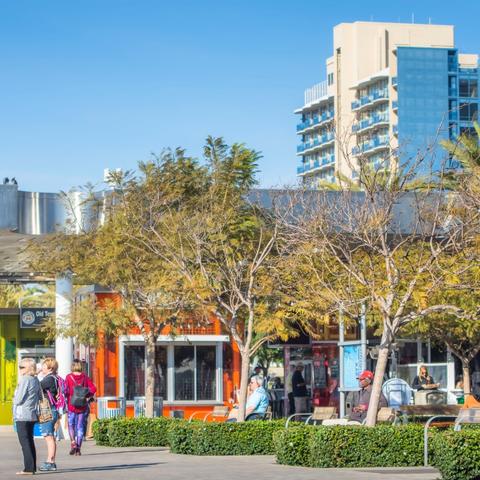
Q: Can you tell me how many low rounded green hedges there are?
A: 4